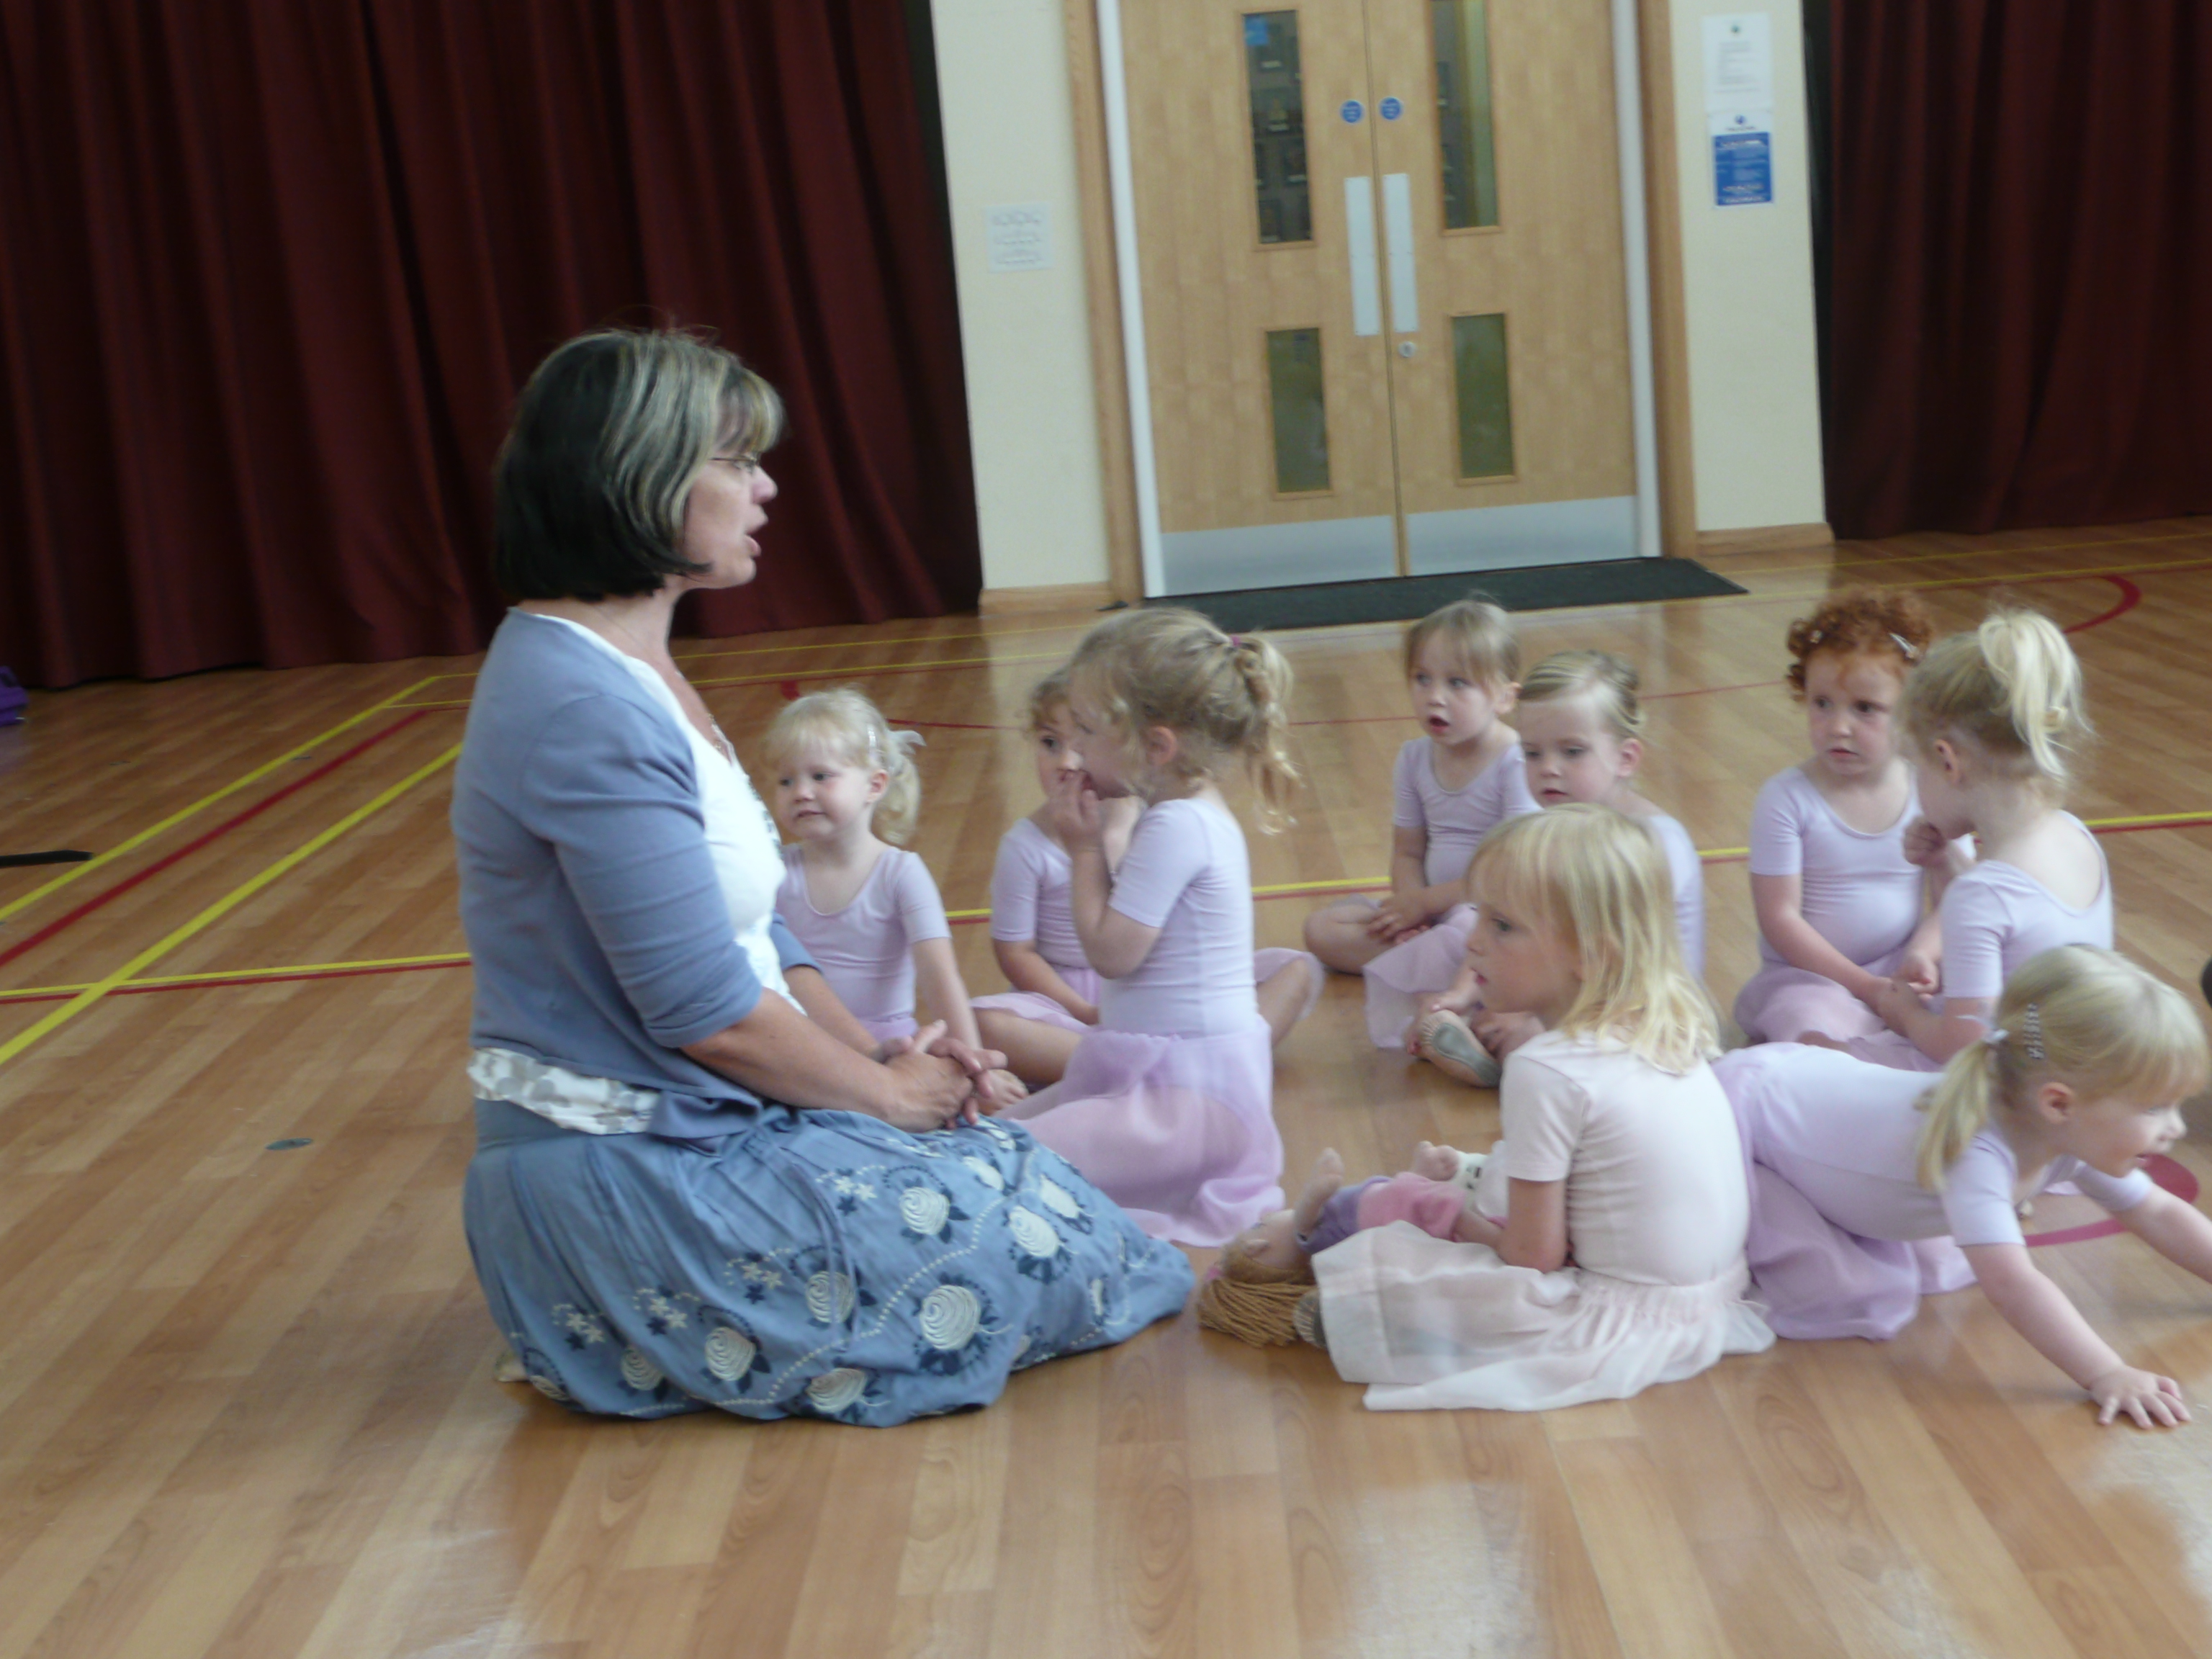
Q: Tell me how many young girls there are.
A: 9